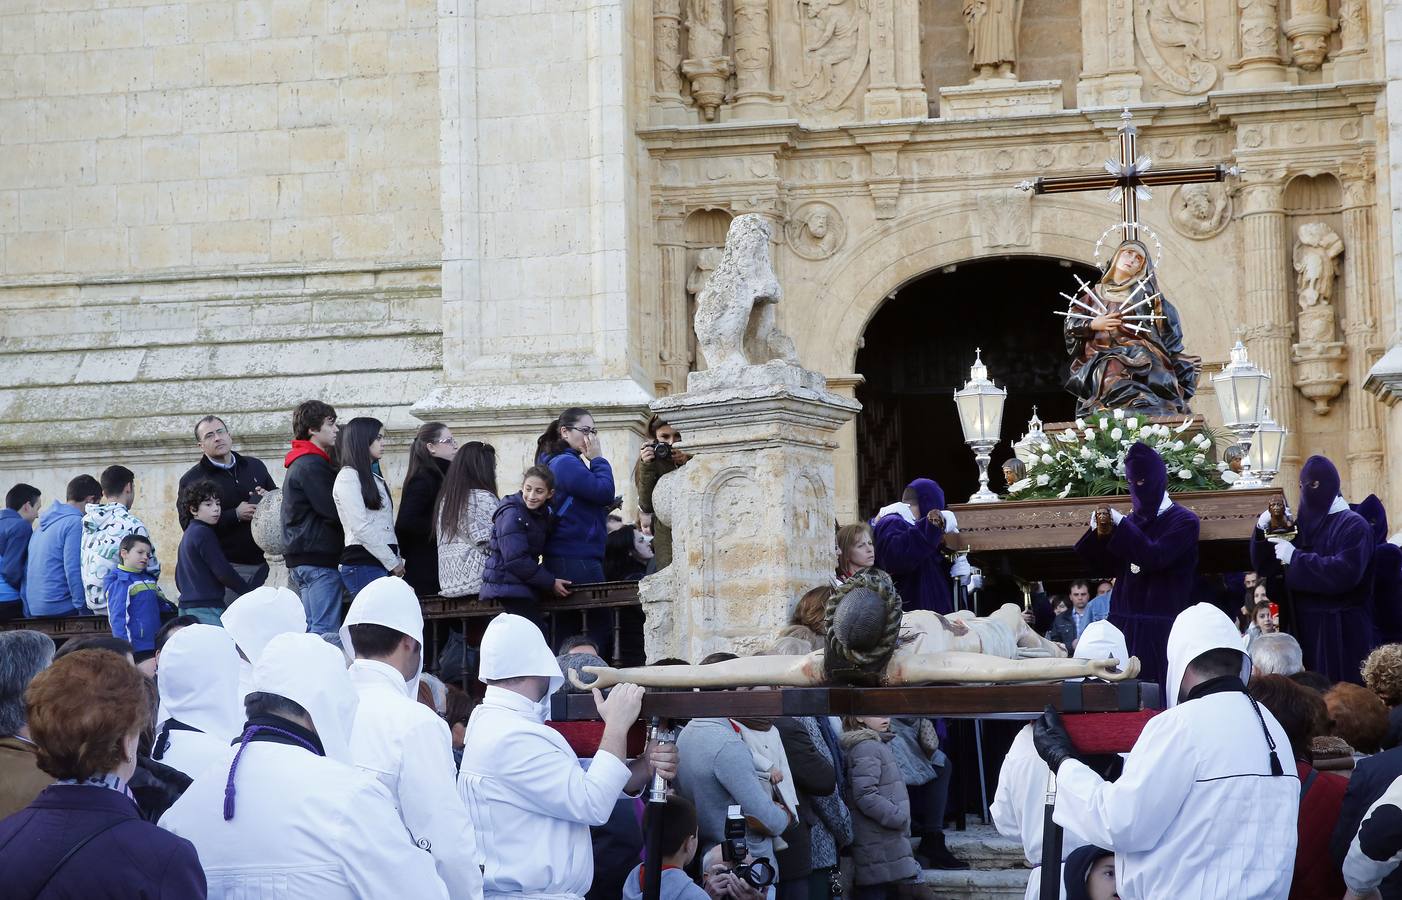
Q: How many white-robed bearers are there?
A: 7